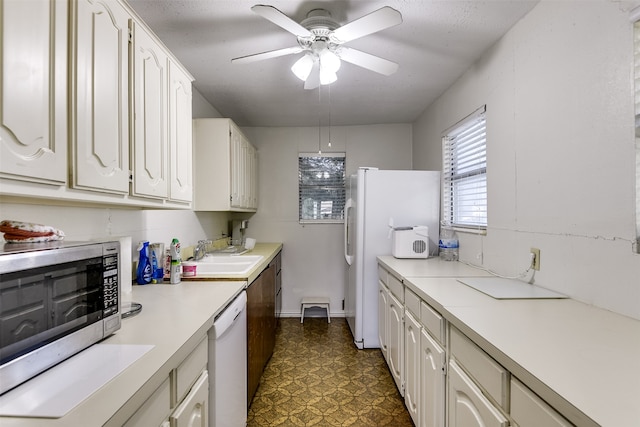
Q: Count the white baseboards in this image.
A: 1